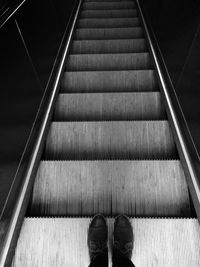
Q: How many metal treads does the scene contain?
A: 11